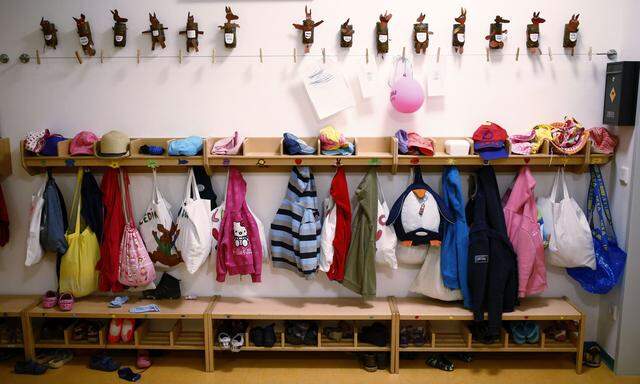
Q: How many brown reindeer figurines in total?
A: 14